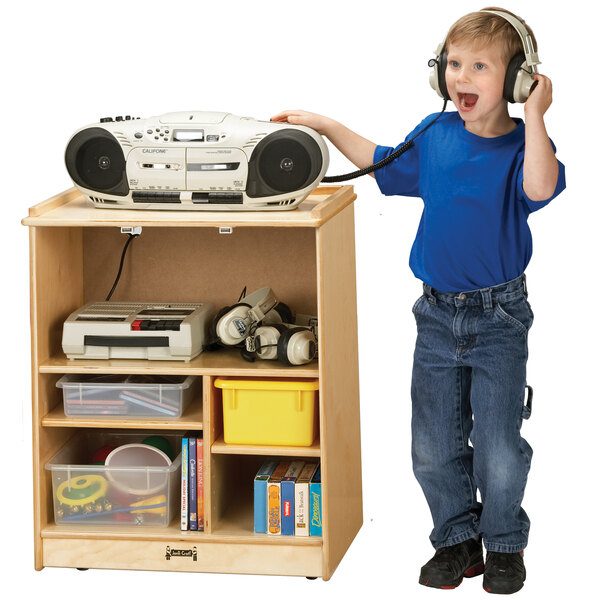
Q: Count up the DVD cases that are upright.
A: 3